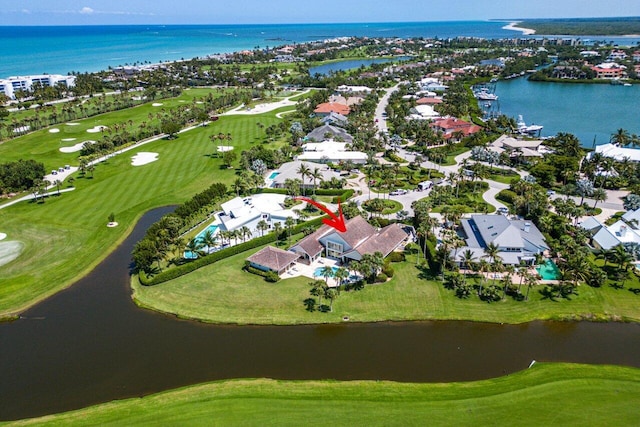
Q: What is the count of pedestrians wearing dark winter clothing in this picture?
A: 0